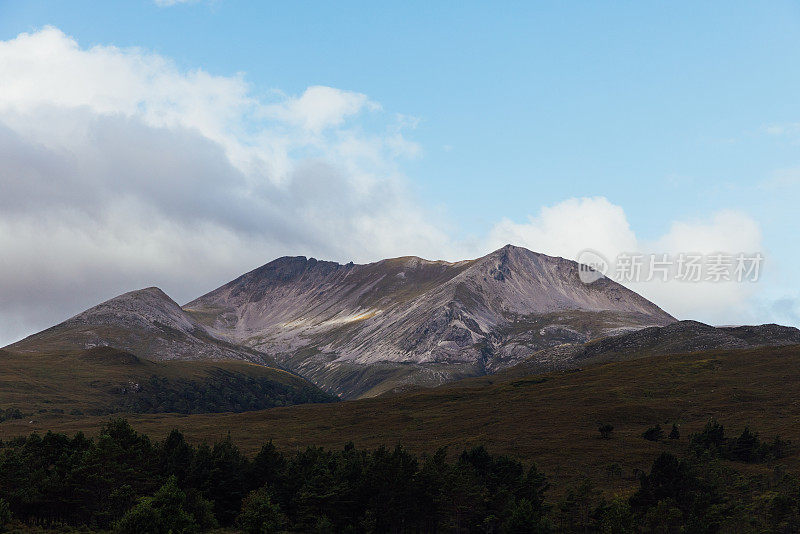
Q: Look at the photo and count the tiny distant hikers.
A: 0